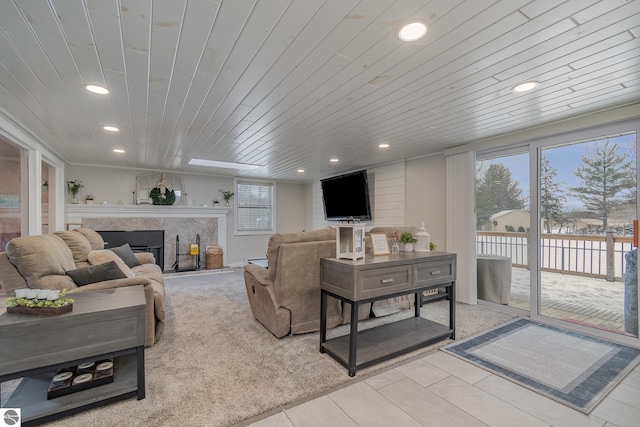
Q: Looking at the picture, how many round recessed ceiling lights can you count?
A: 8